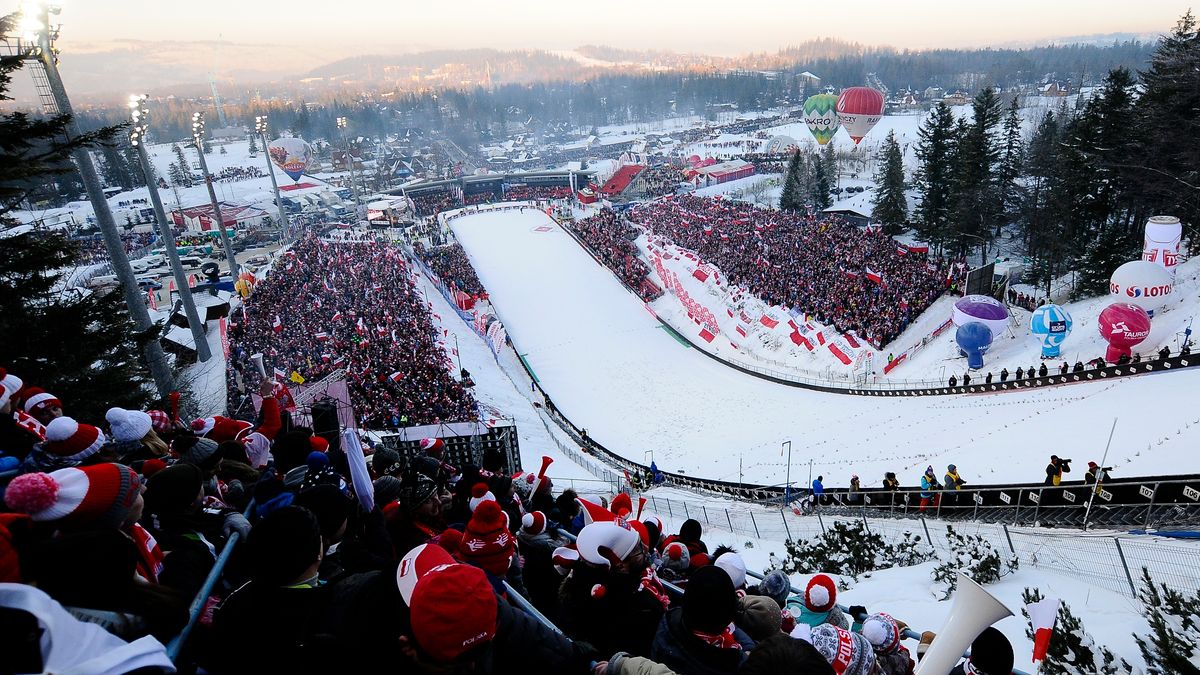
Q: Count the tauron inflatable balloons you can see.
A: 1